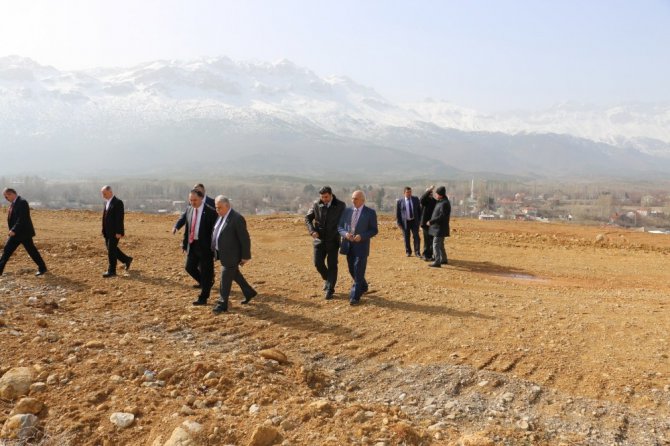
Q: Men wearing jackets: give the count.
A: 10